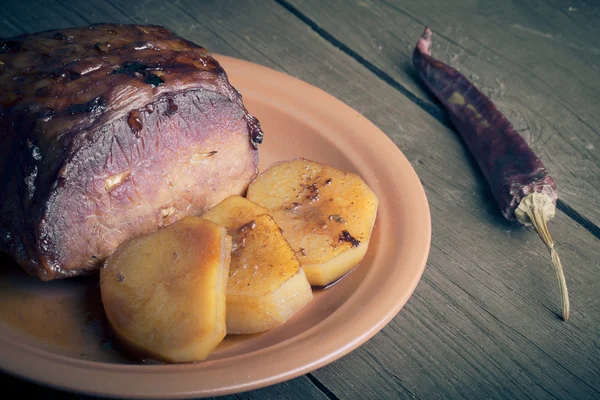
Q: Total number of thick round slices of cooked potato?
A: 3